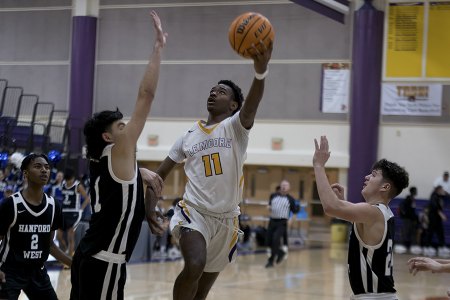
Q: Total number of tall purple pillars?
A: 2